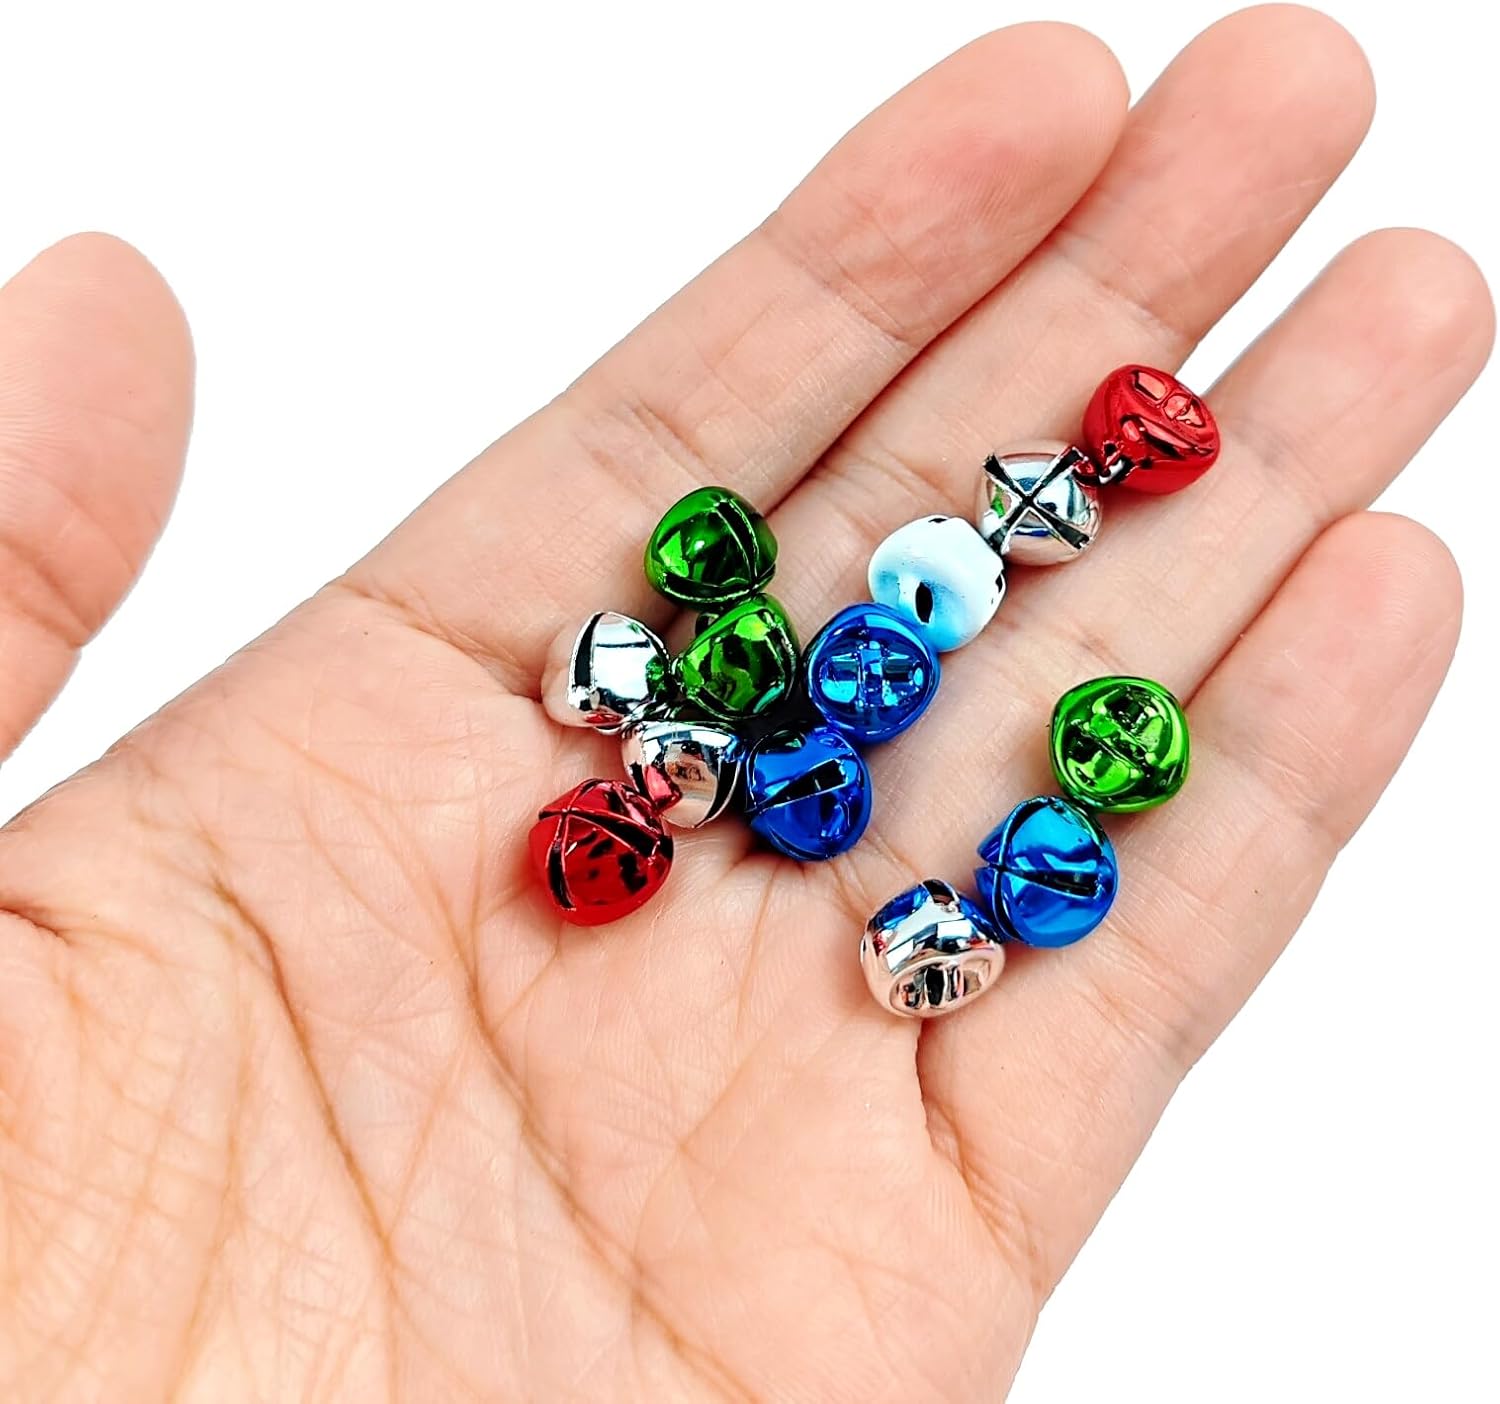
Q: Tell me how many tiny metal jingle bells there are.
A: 13